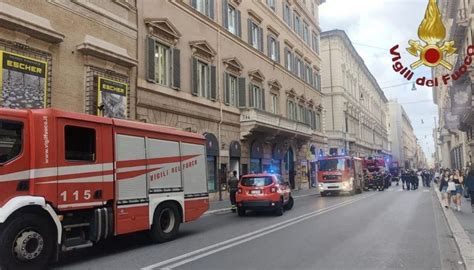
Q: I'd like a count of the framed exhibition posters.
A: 2